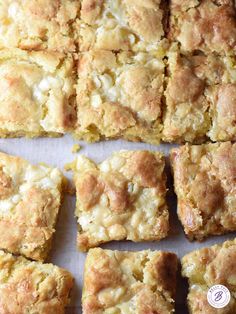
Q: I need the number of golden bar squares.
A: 12